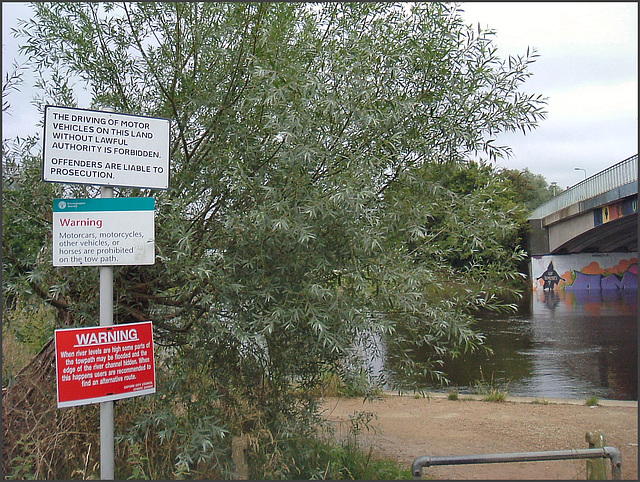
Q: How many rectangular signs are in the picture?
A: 3